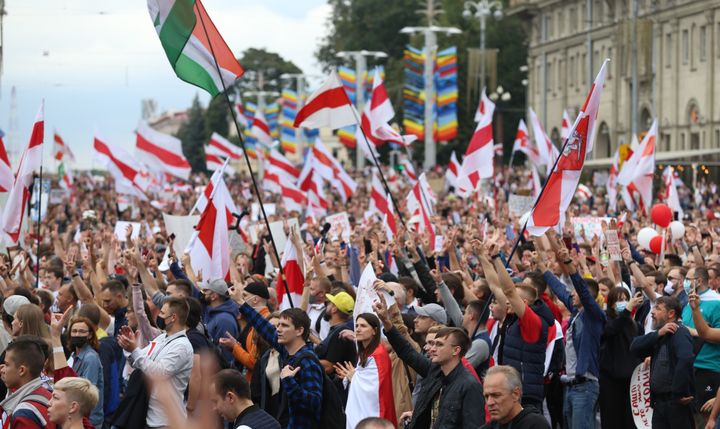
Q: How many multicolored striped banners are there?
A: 8